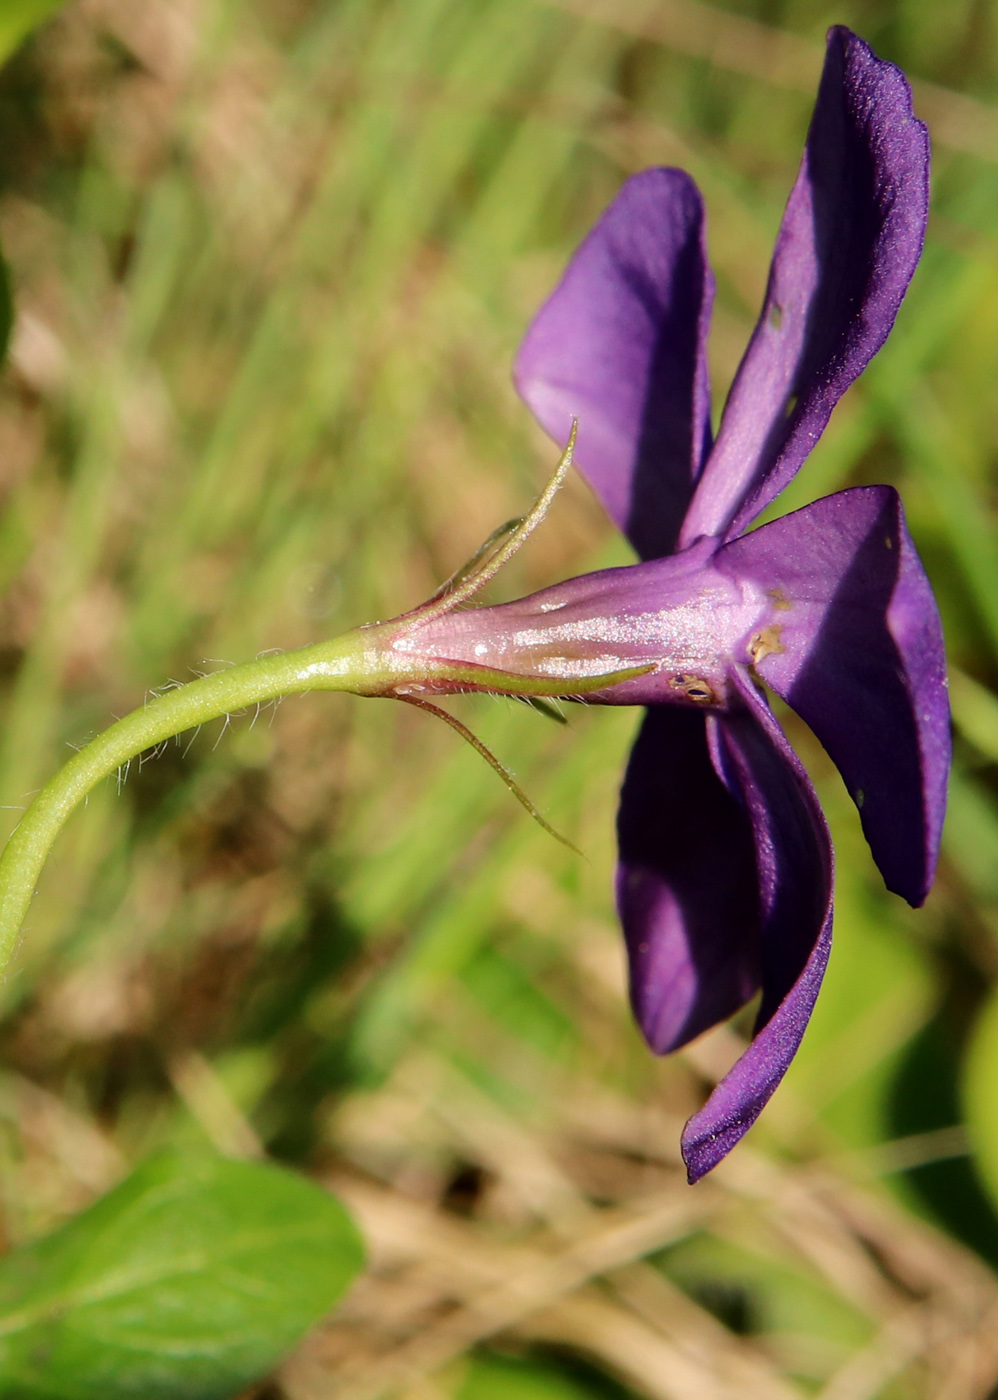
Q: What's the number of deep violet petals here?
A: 5